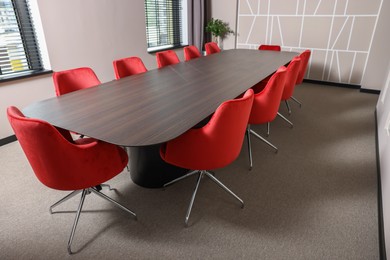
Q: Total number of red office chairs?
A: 11